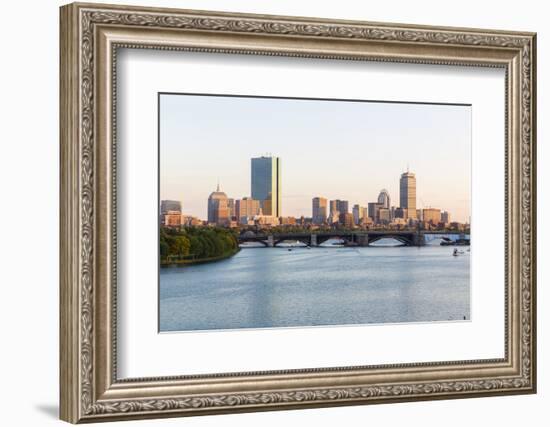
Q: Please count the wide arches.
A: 4